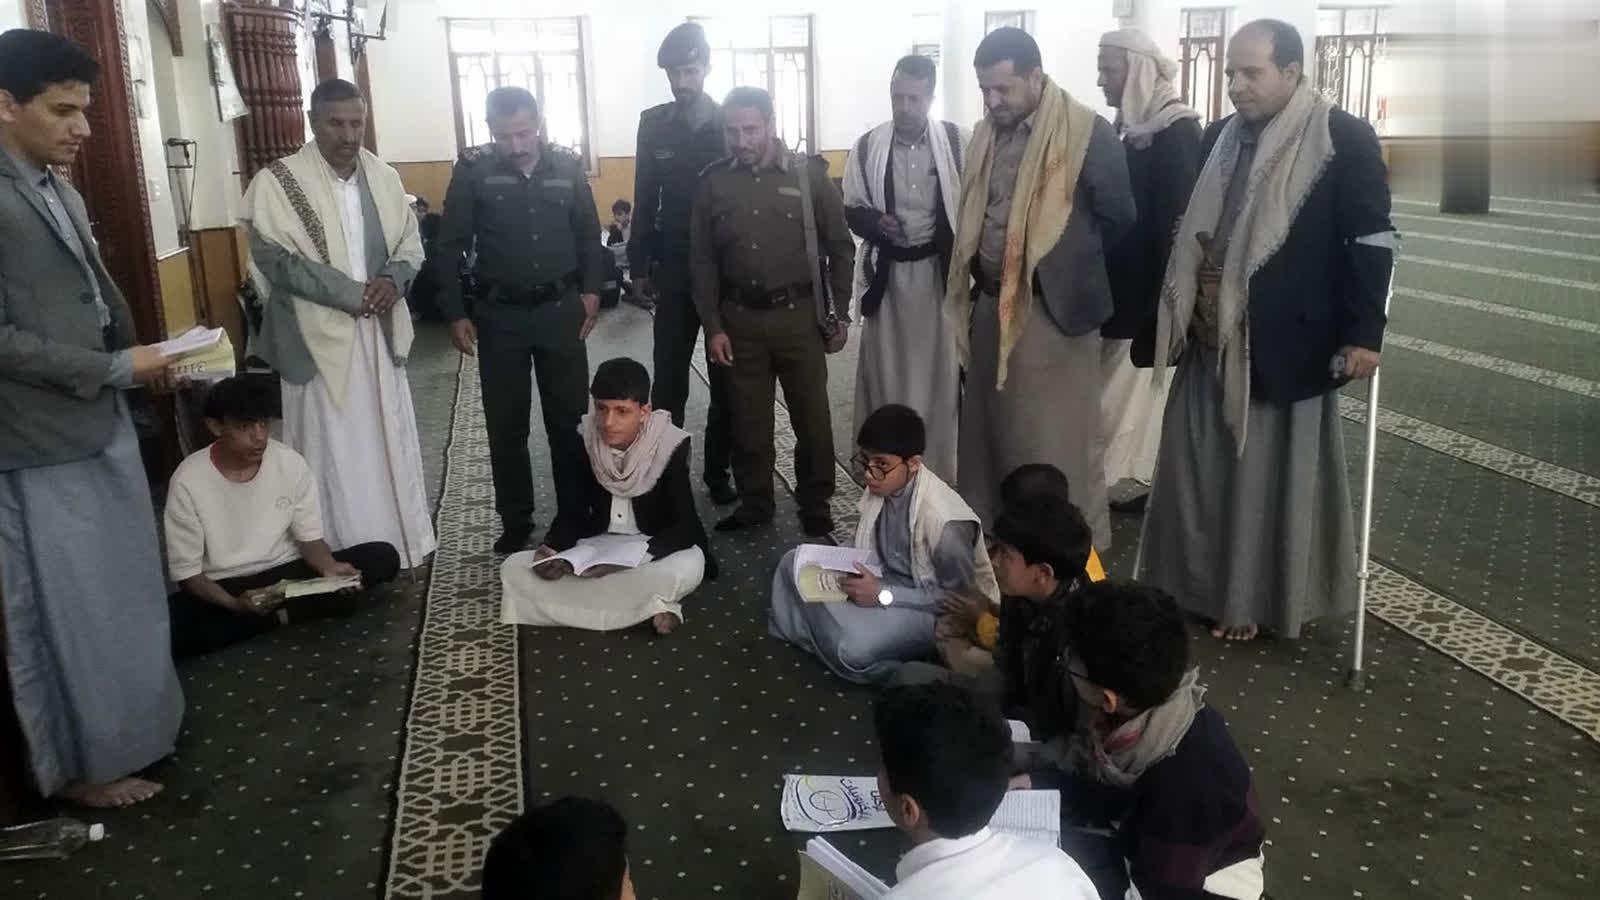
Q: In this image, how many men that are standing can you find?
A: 9